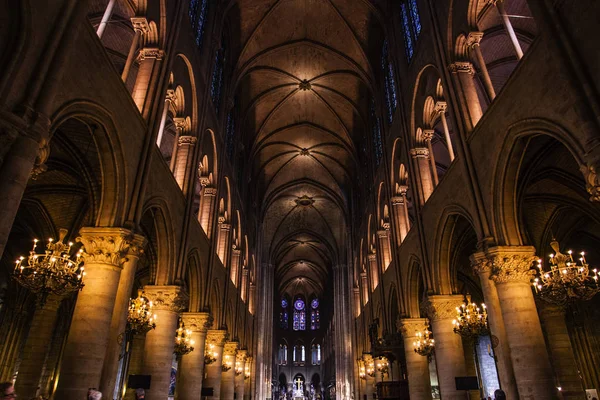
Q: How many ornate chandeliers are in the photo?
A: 13